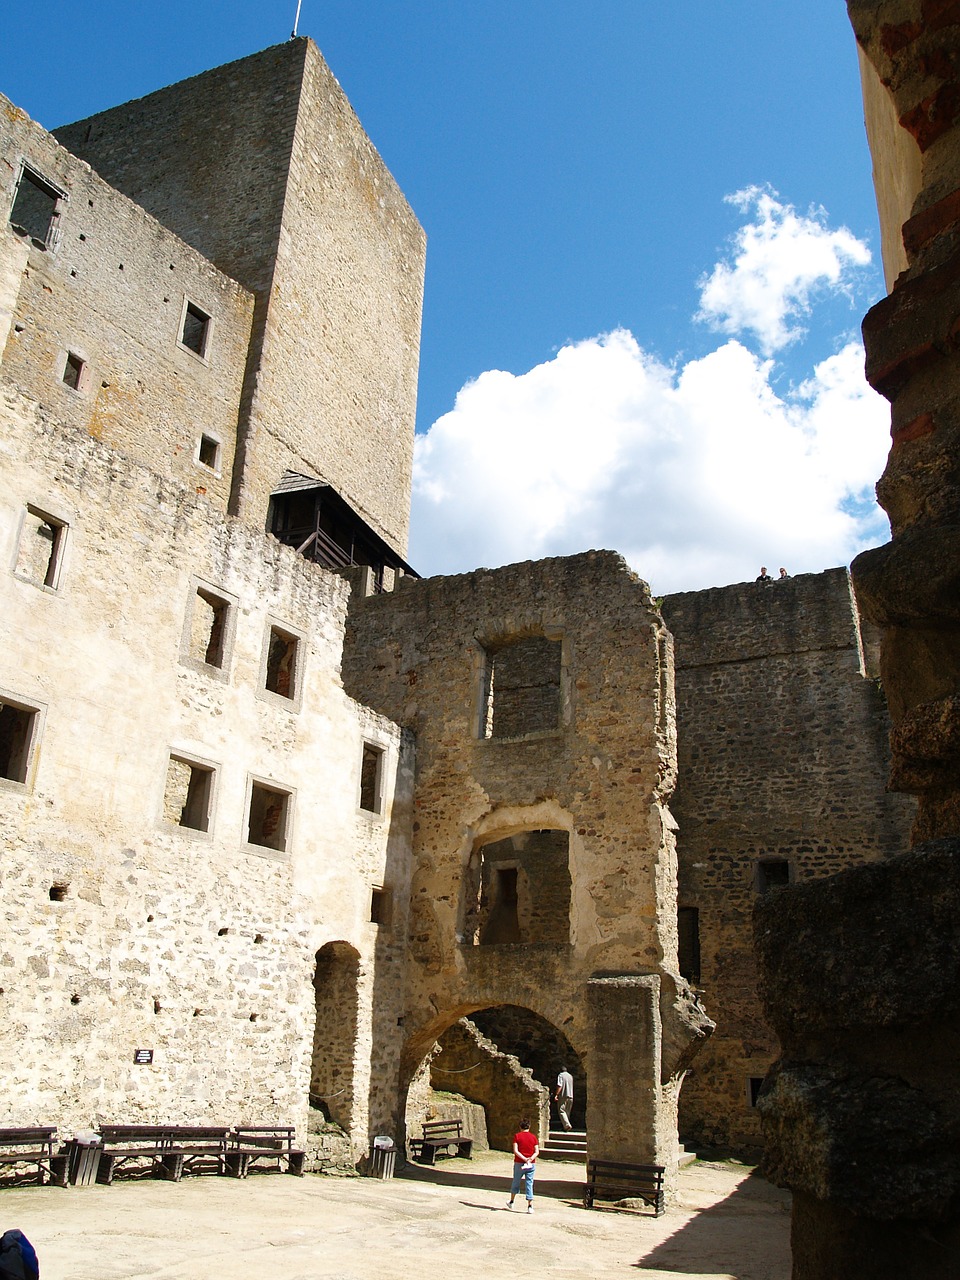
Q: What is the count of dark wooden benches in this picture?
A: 6